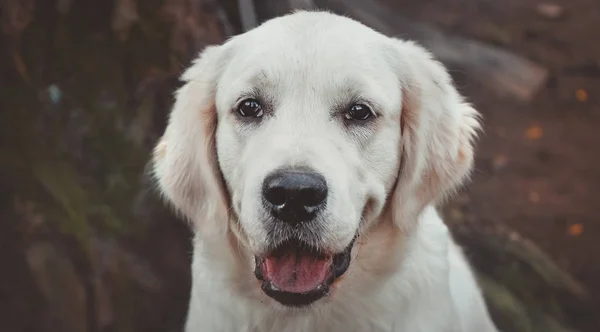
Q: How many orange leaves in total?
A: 3